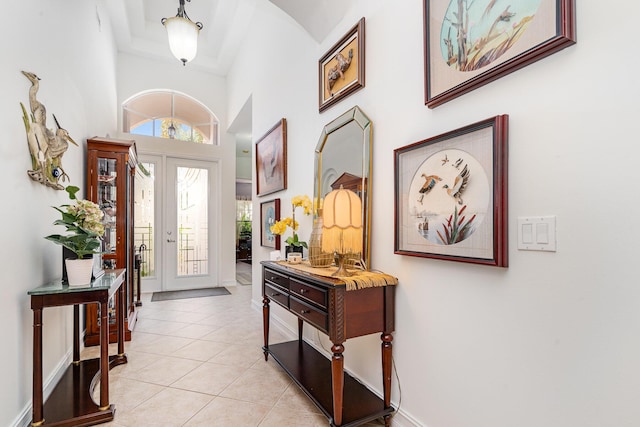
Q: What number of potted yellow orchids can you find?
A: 1